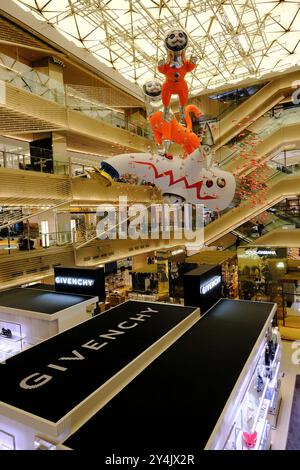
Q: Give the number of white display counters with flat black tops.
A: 3